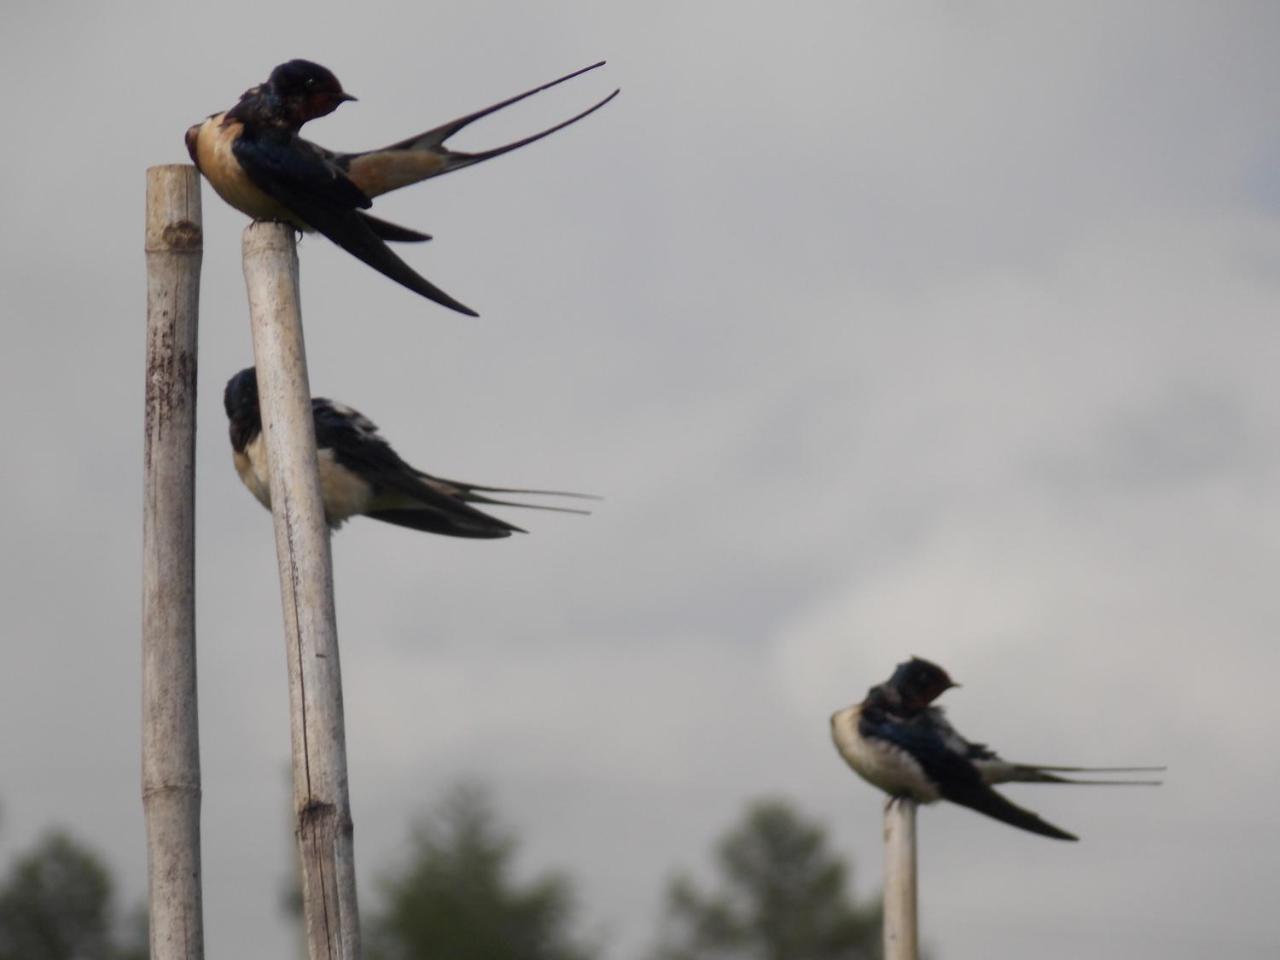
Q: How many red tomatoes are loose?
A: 0